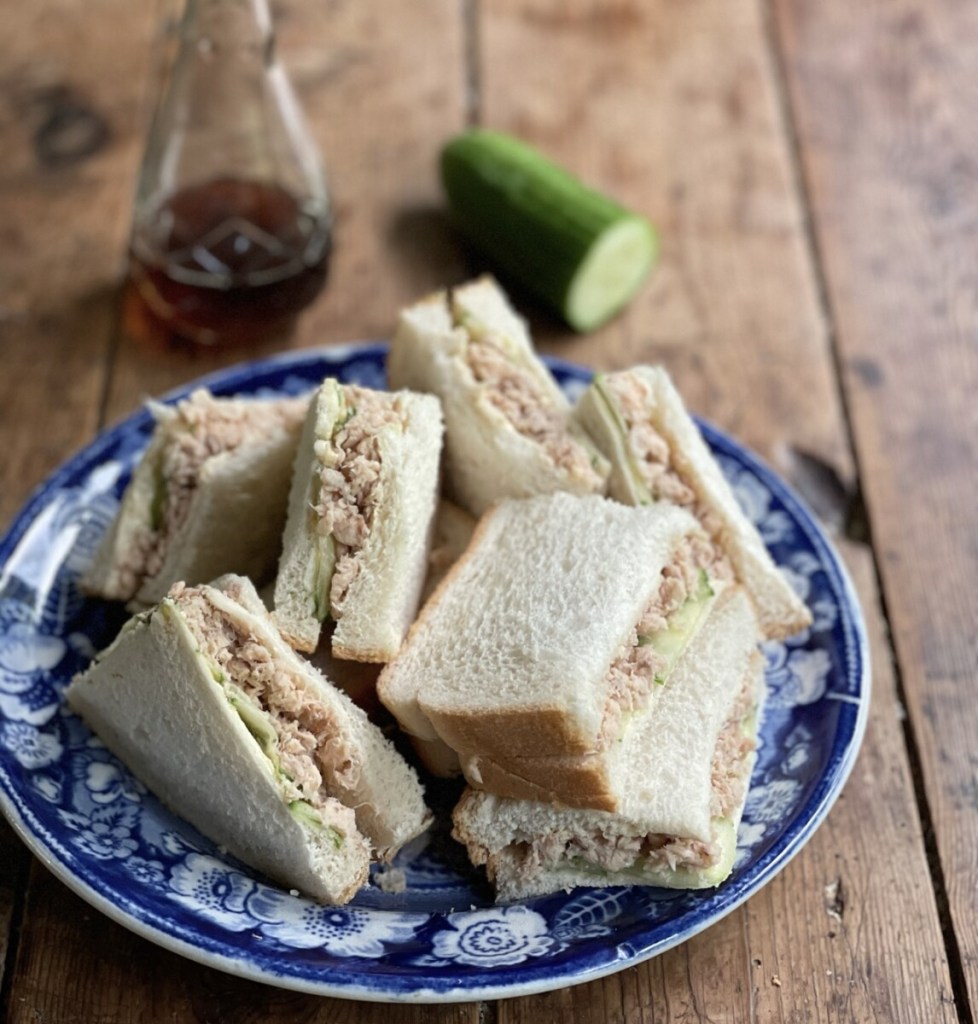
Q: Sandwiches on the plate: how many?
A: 7